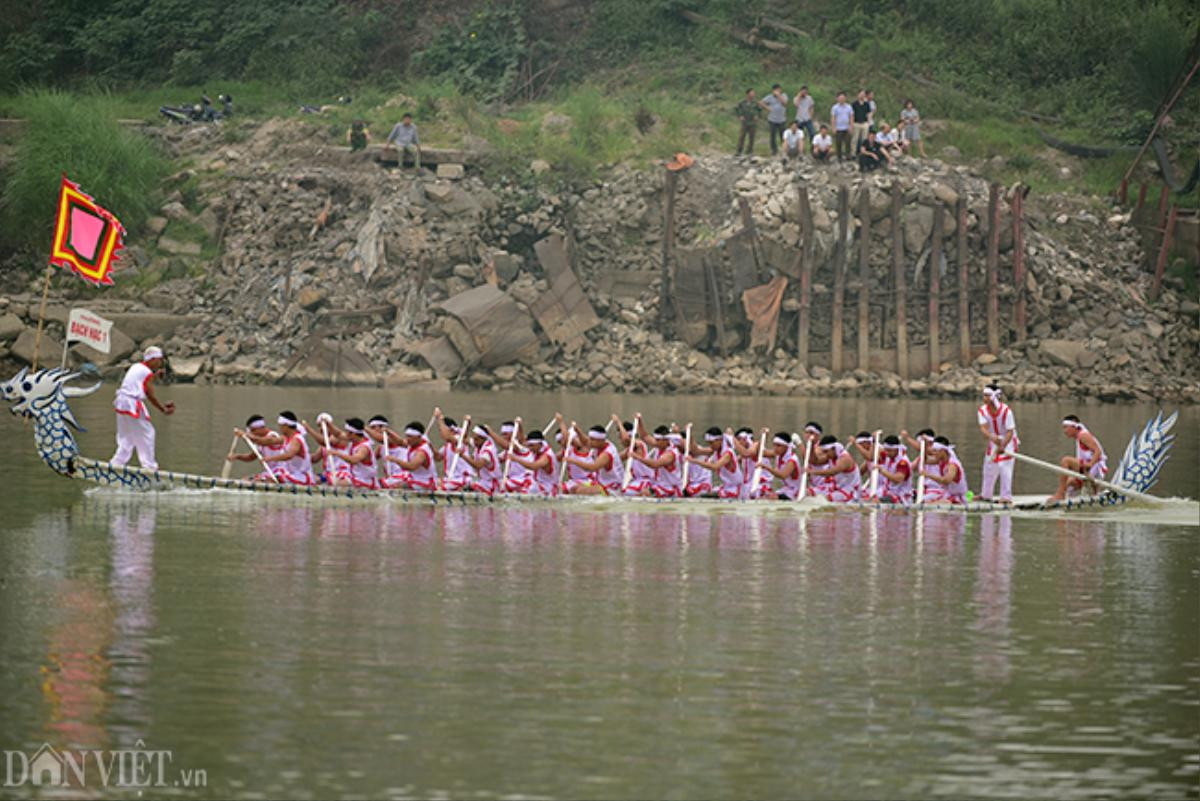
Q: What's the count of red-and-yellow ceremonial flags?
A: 1